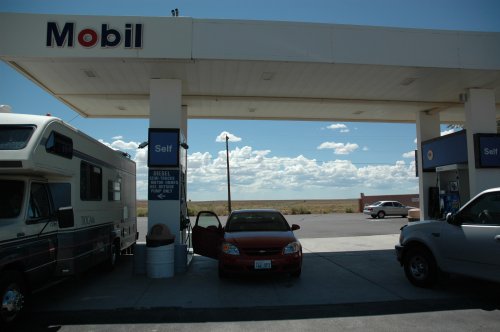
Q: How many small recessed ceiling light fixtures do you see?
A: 6